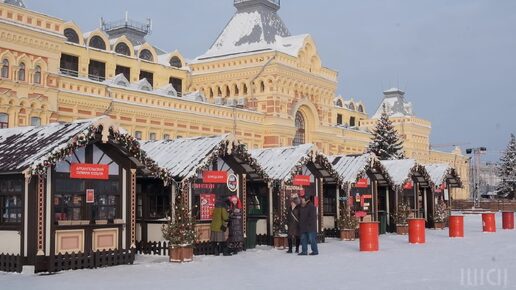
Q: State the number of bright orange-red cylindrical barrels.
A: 5